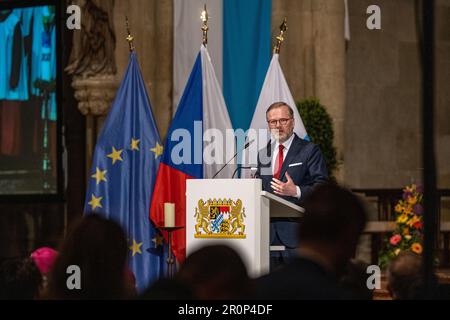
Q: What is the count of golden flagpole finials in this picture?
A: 3